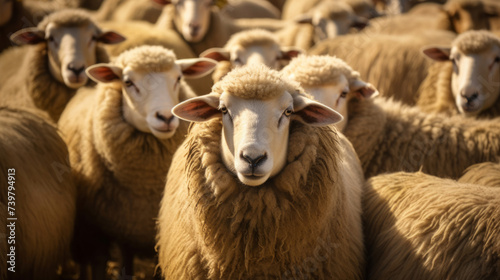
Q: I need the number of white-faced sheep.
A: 8